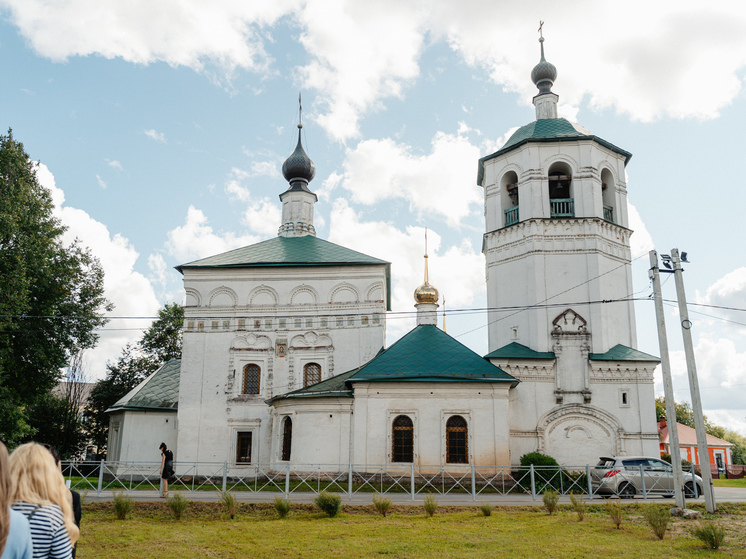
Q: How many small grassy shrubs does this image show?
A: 13